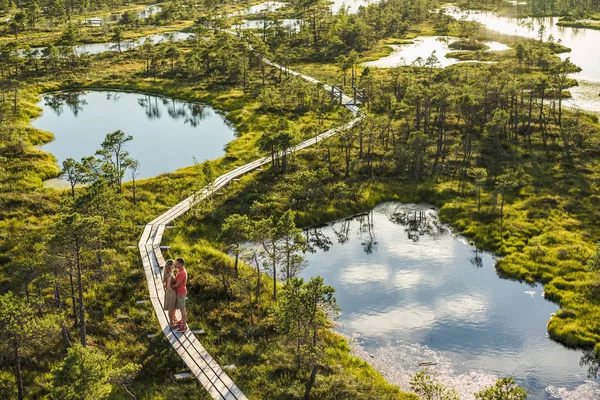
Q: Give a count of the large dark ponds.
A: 2